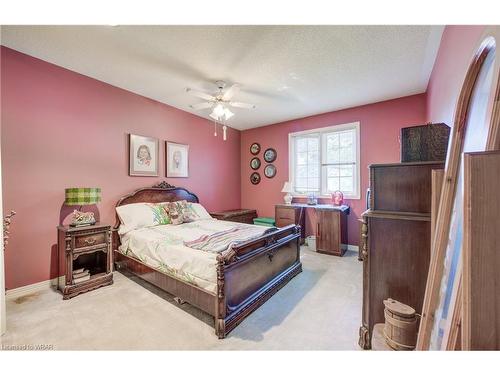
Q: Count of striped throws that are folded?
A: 1